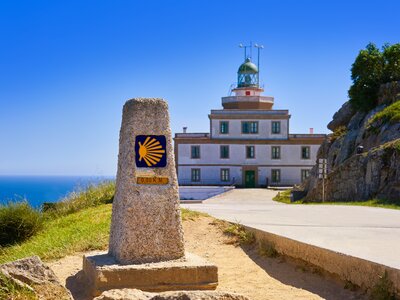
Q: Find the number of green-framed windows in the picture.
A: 12